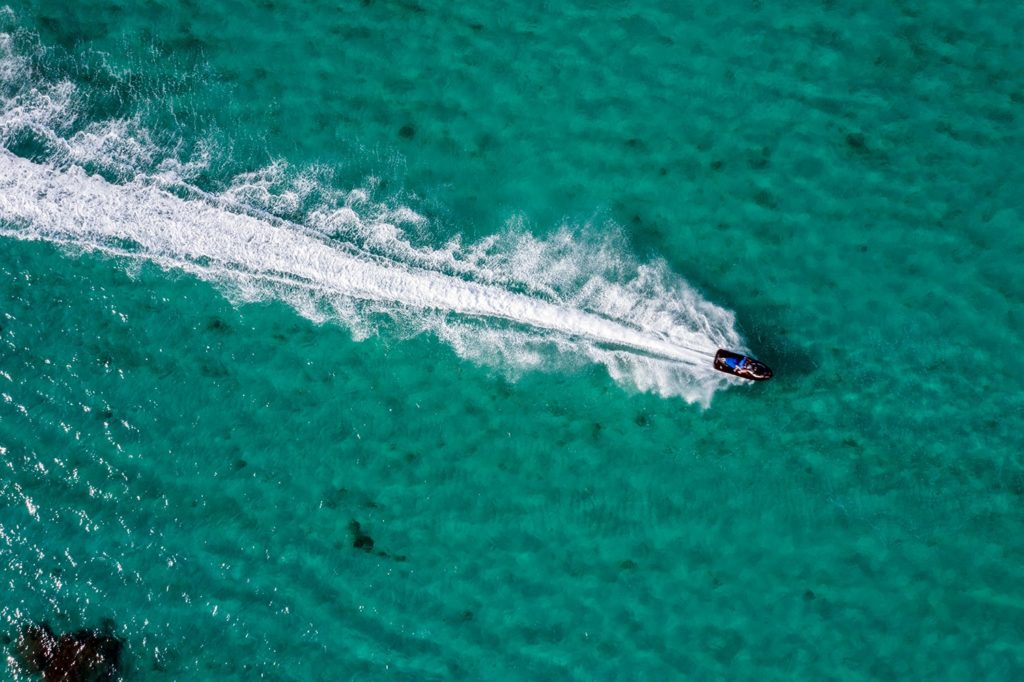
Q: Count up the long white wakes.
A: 1